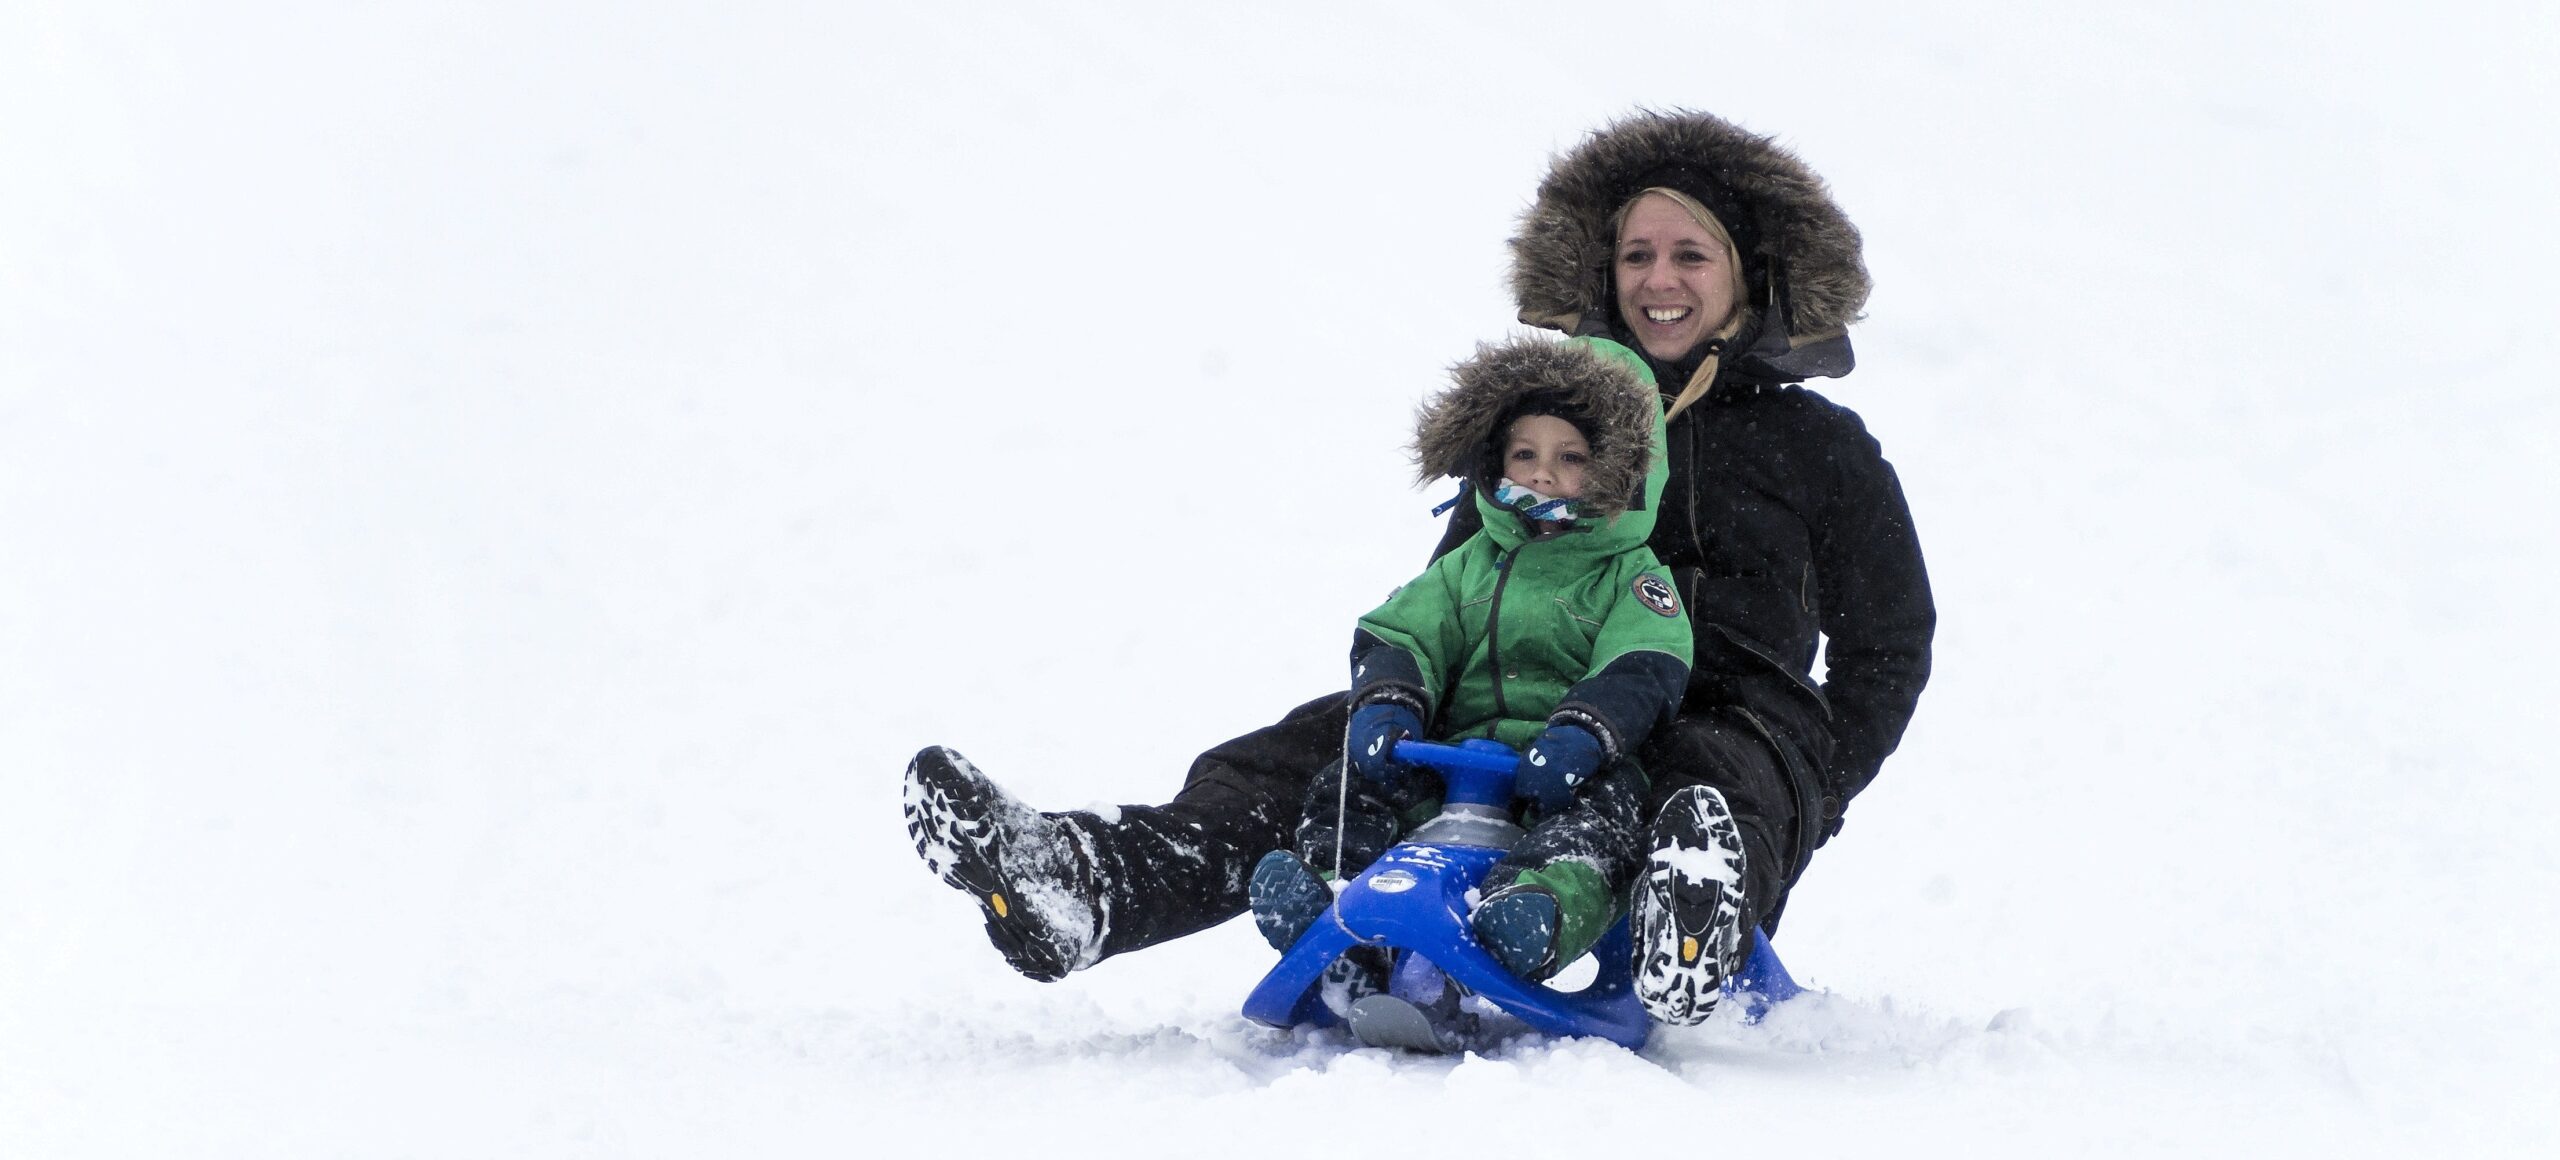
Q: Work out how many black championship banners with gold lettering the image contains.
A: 0